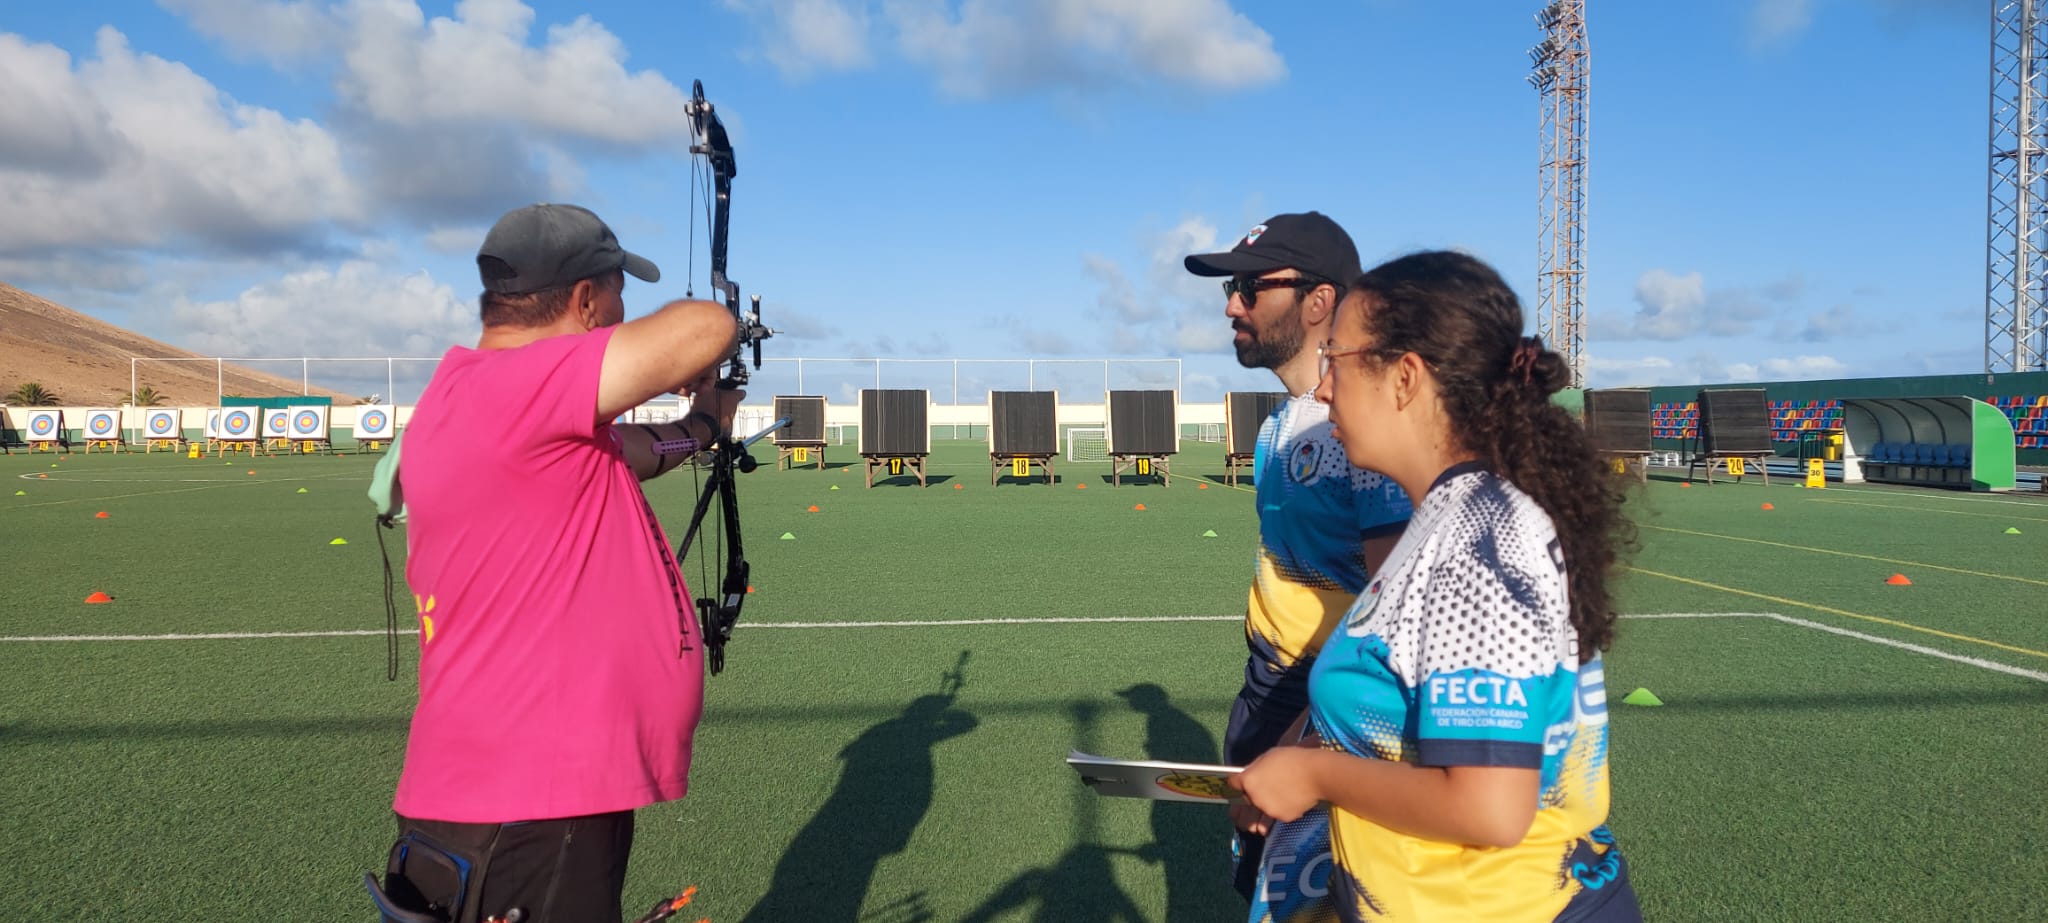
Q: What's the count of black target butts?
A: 7